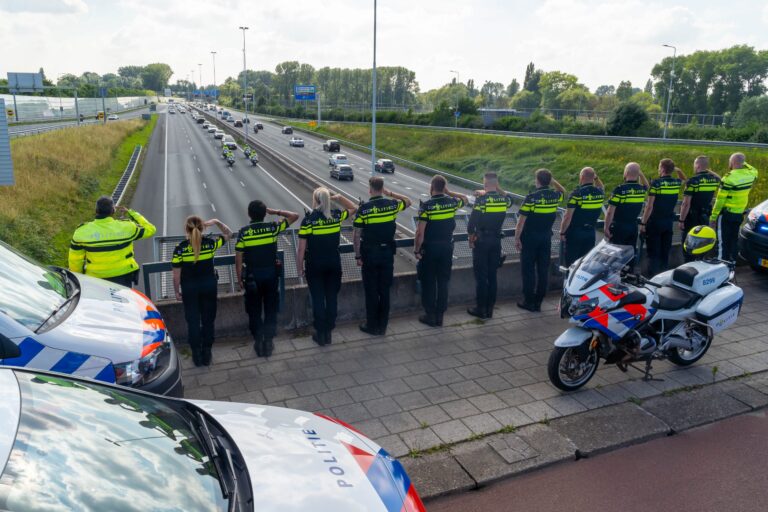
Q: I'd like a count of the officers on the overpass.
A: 13